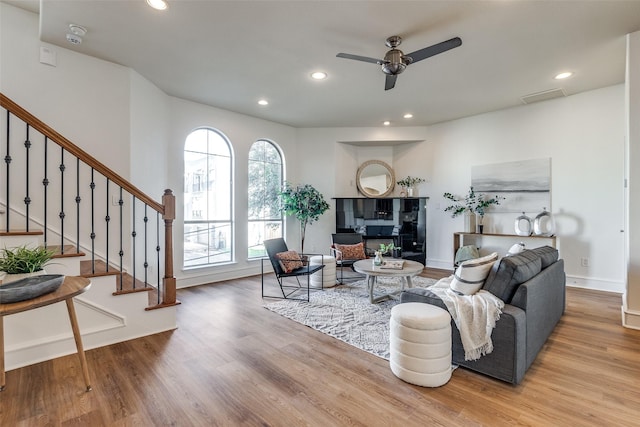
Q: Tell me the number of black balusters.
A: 11